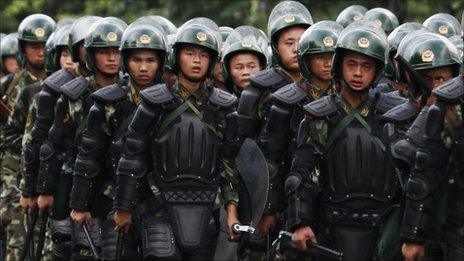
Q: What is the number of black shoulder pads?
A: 11